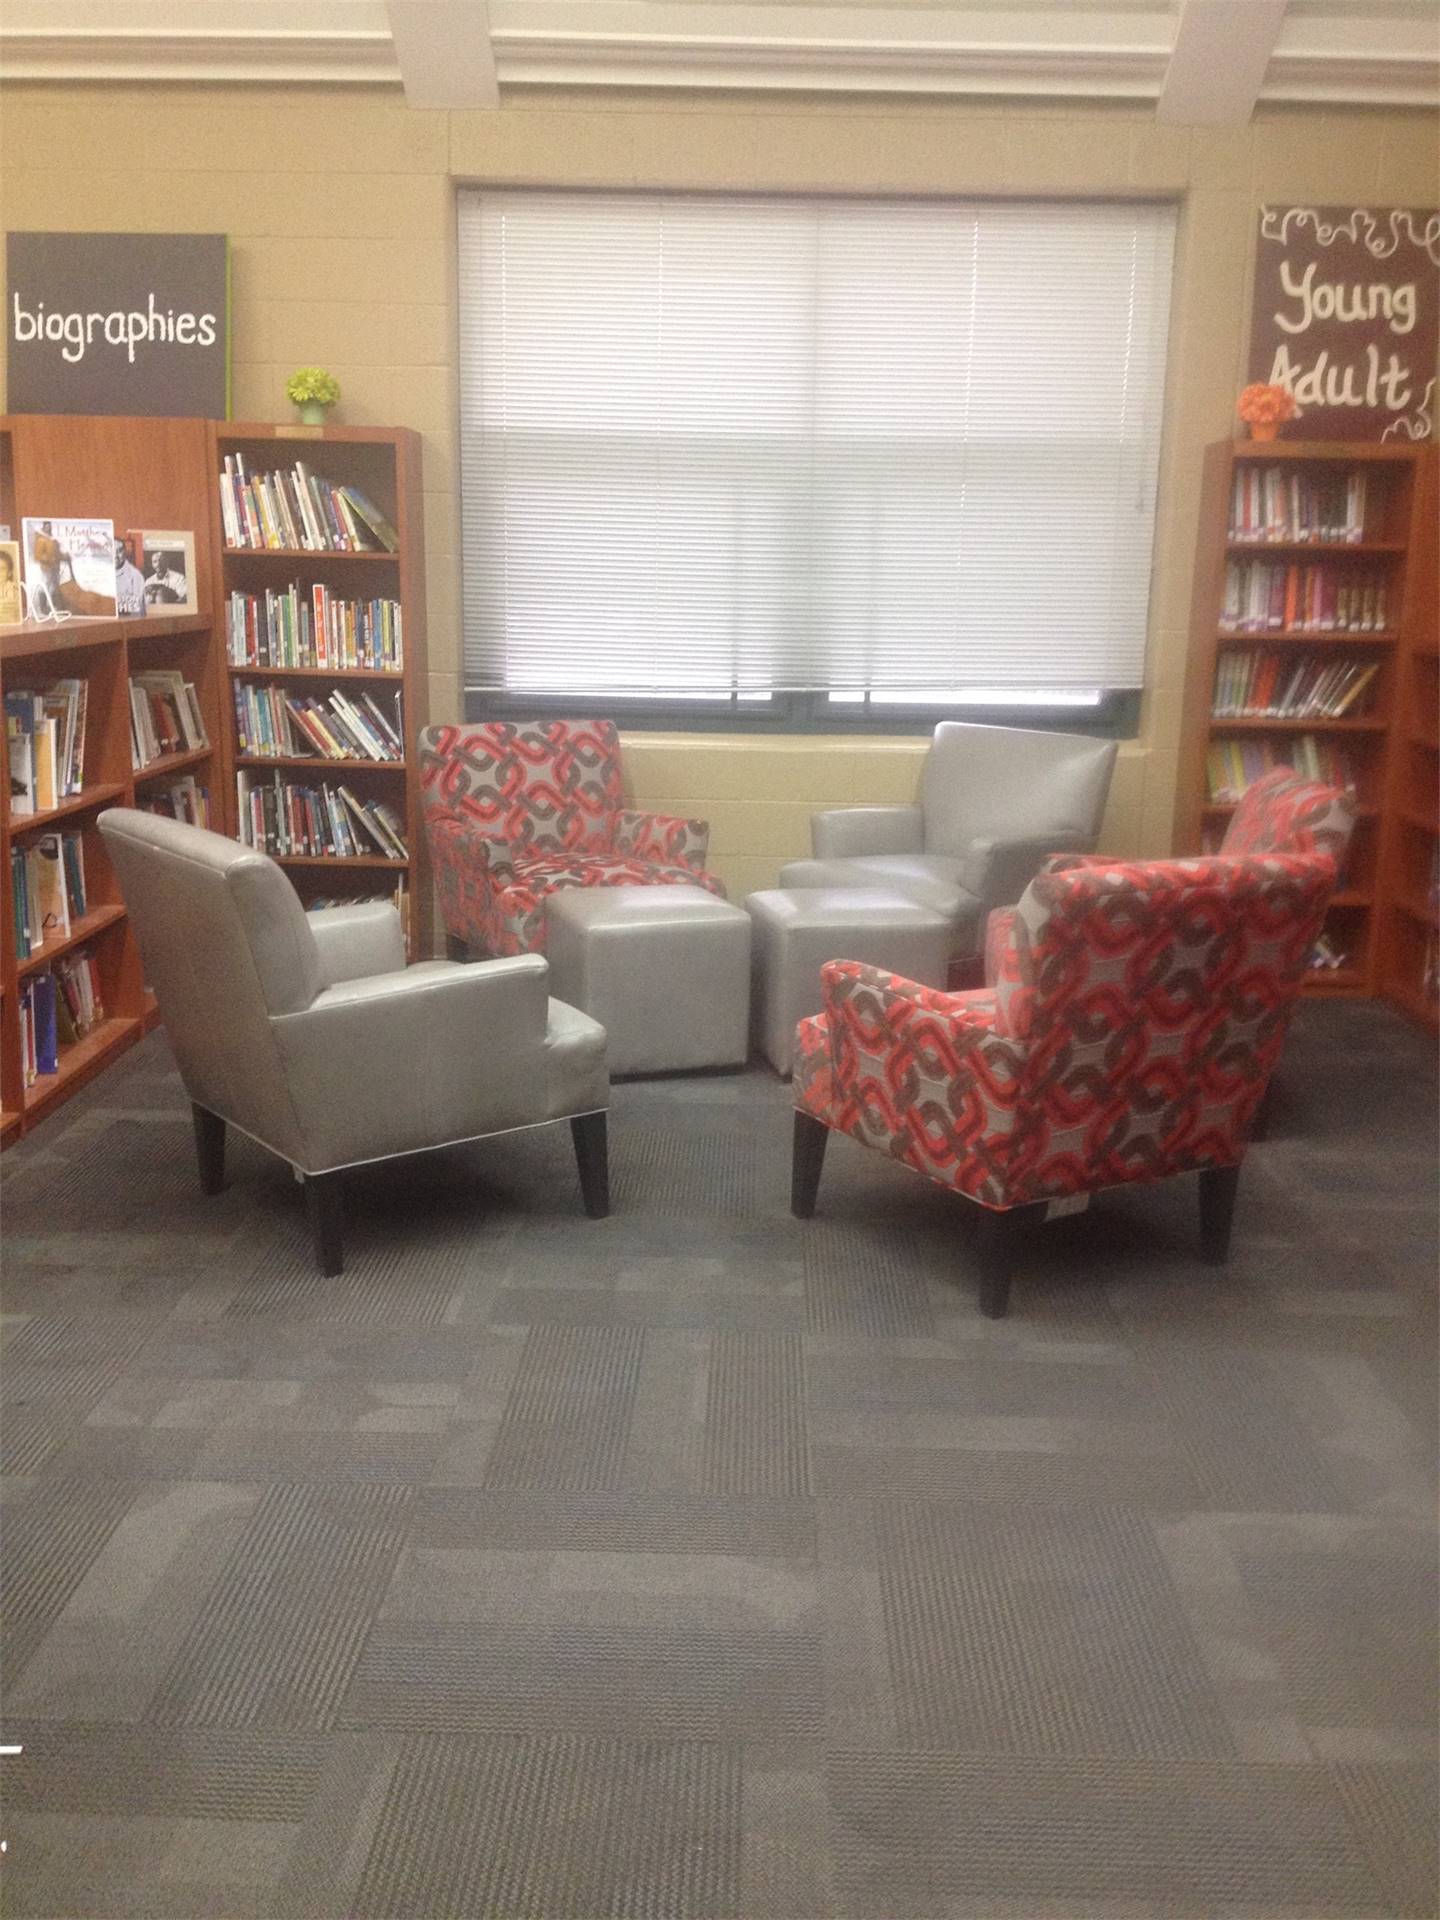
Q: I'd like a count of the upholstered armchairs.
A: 5